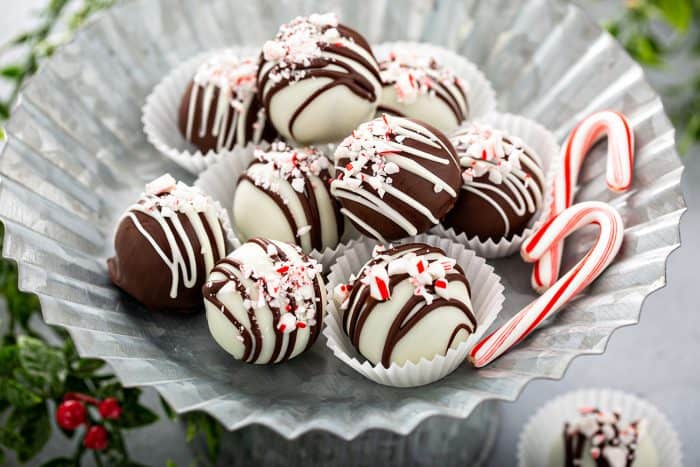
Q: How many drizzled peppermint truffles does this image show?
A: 10